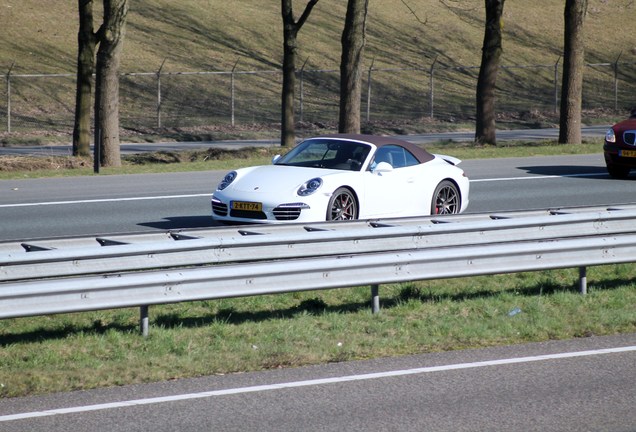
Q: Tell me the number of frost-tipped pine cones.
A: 0